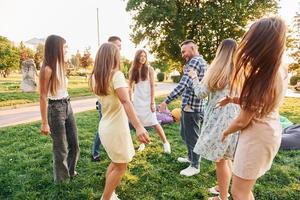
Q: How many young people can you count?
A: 7